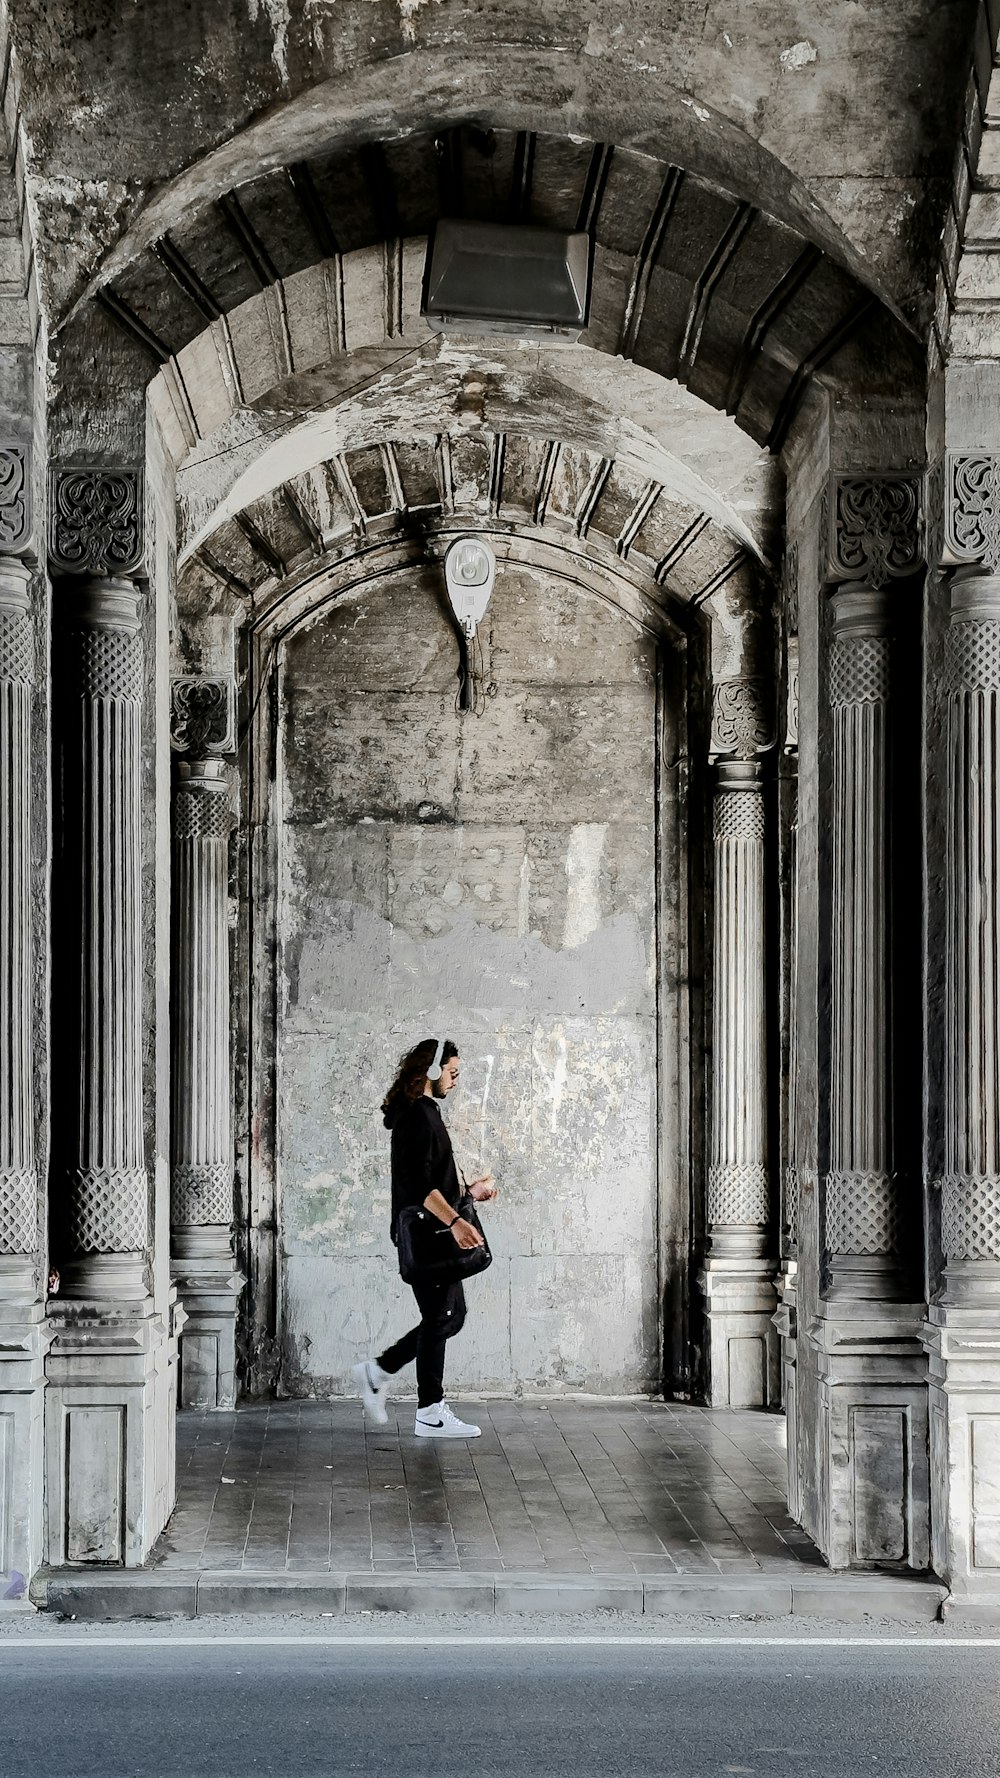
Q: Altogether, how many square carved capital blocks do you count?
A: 6